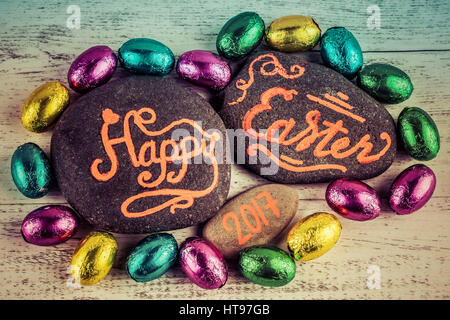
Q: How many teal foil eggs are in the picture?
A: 4